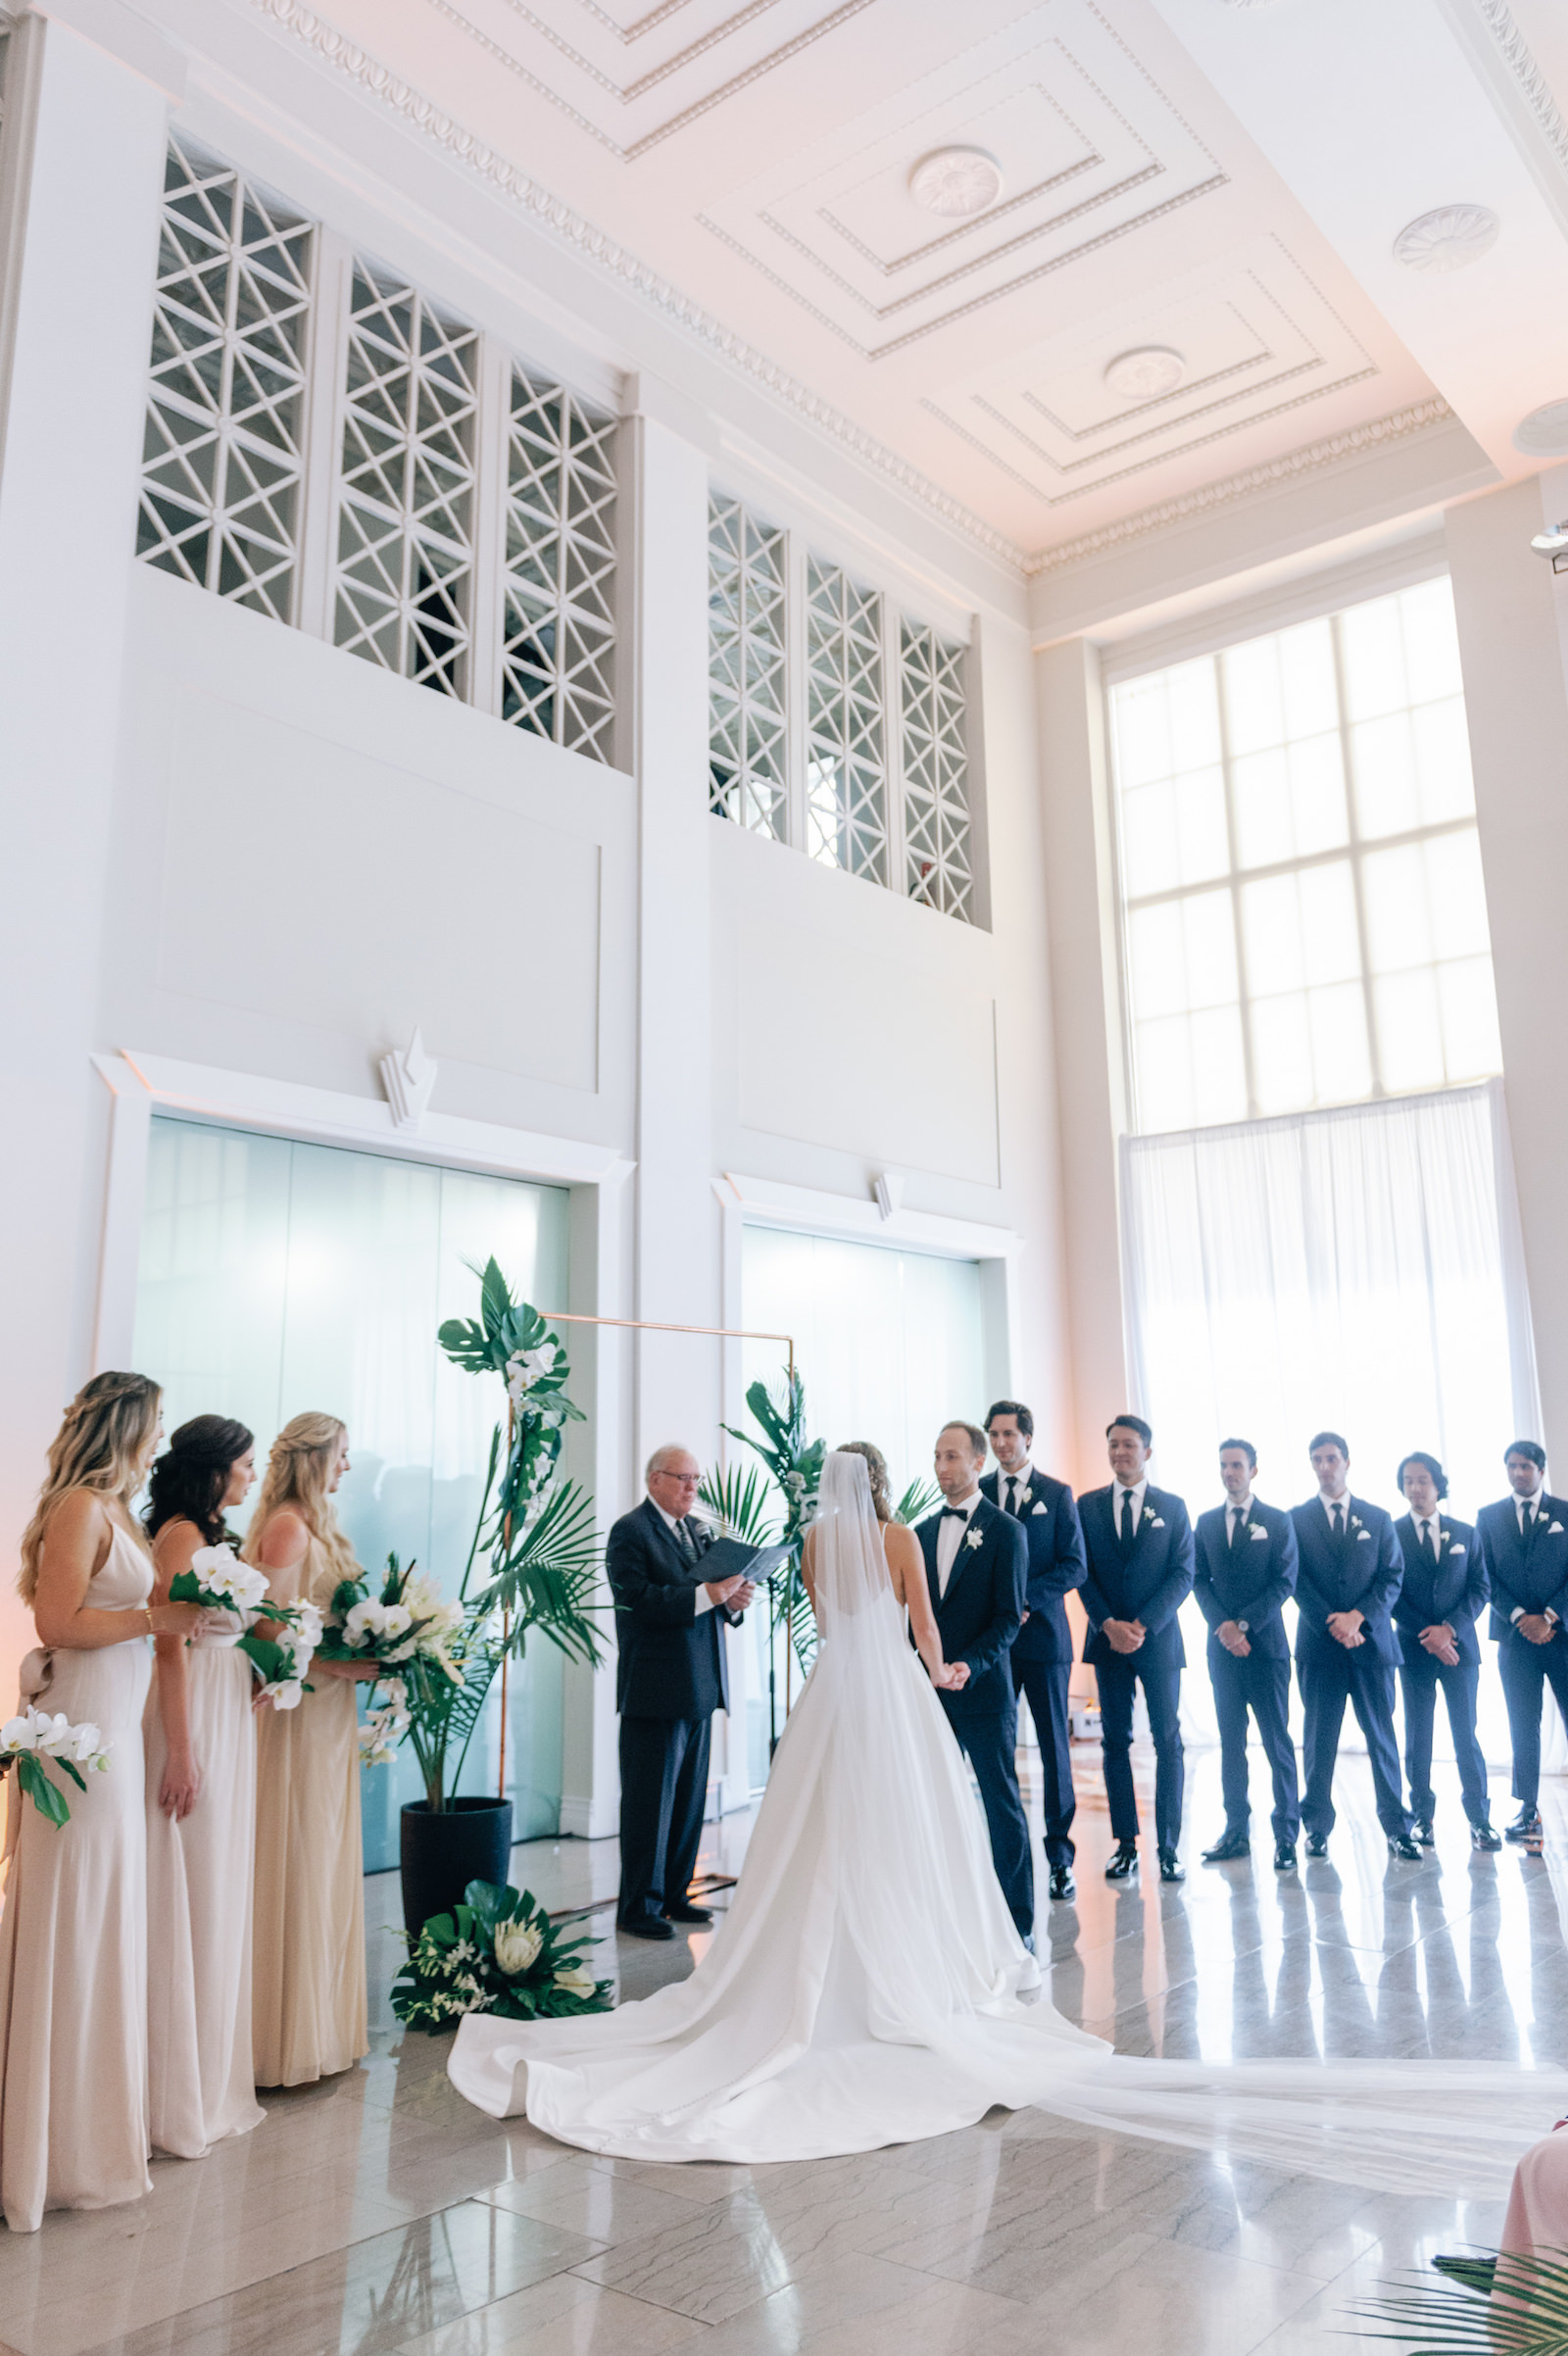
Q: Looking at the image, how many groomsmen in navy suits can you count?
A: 6